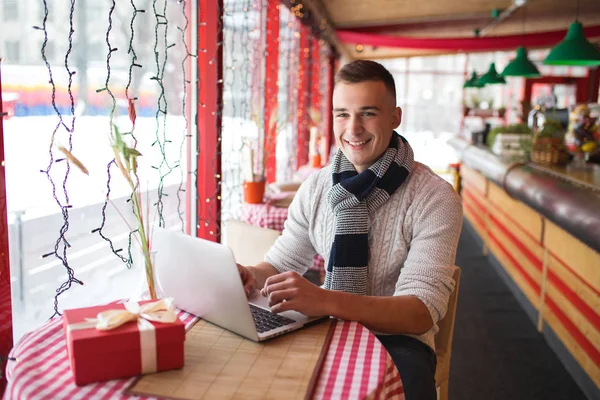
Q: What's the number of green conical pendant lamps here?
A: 4